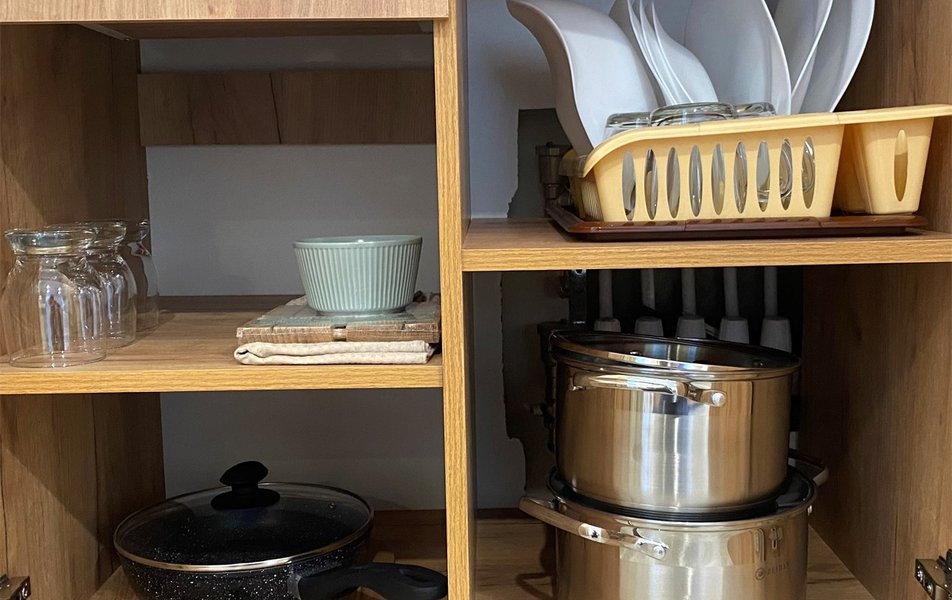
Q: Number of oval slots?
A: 10